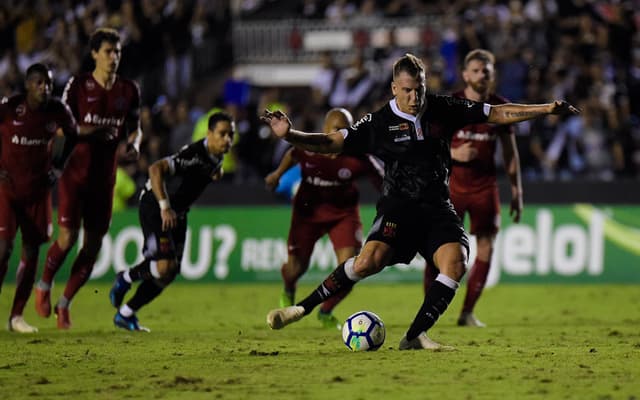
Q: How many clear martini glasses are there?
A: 0